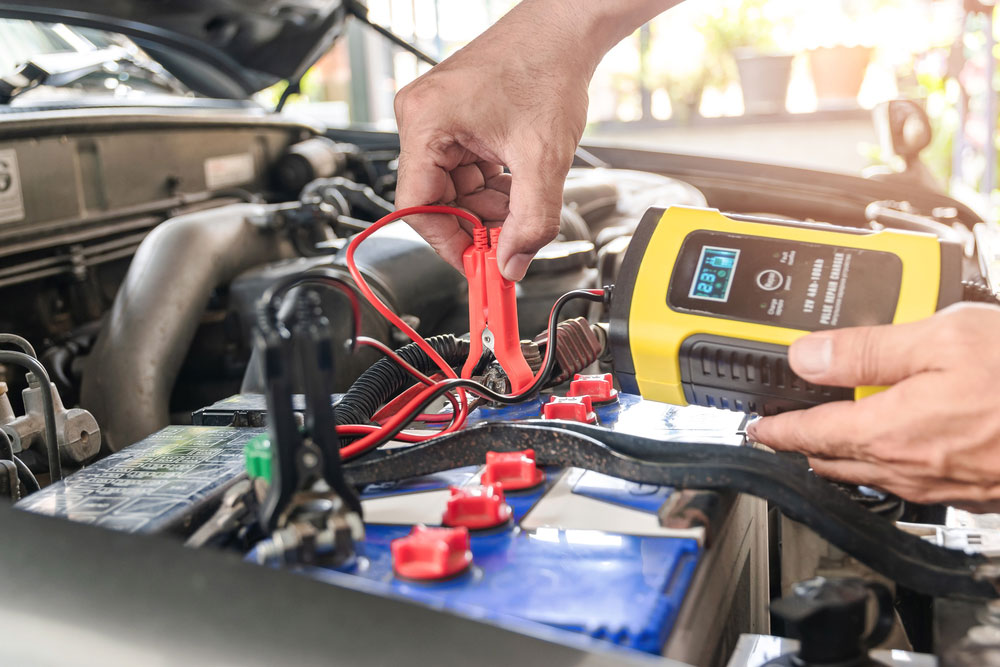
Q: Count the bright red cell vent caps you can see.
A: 5